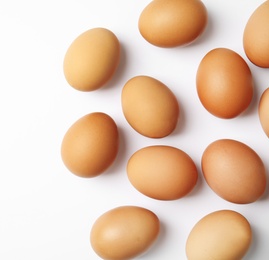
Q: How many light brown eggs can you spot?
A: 11